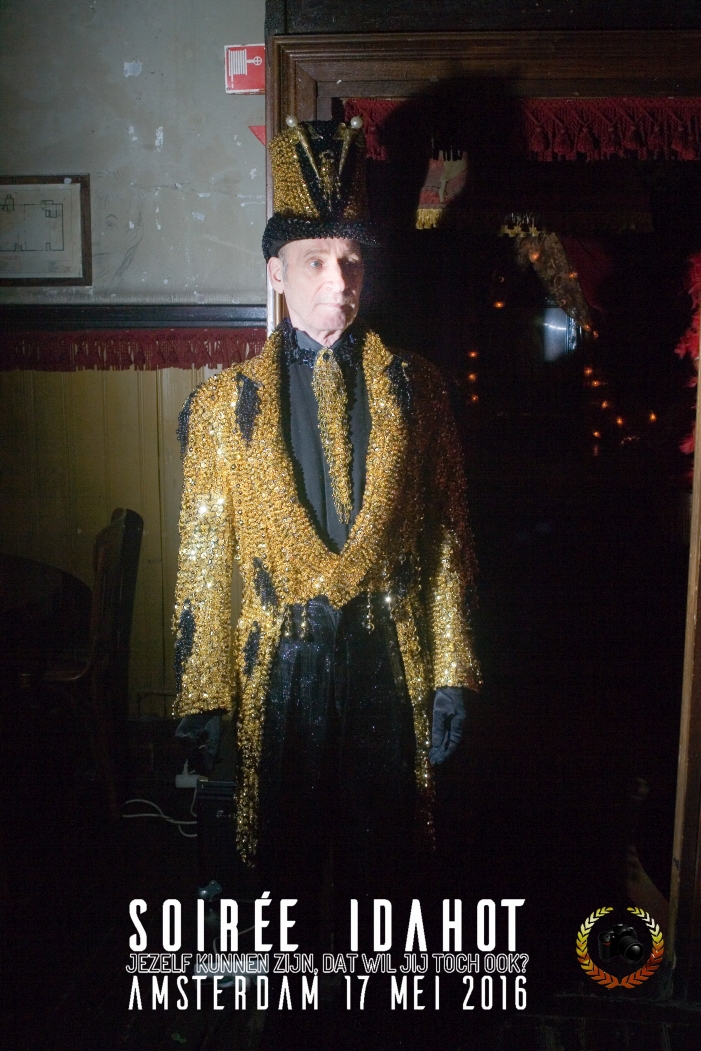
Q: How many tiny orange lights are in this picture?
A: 14